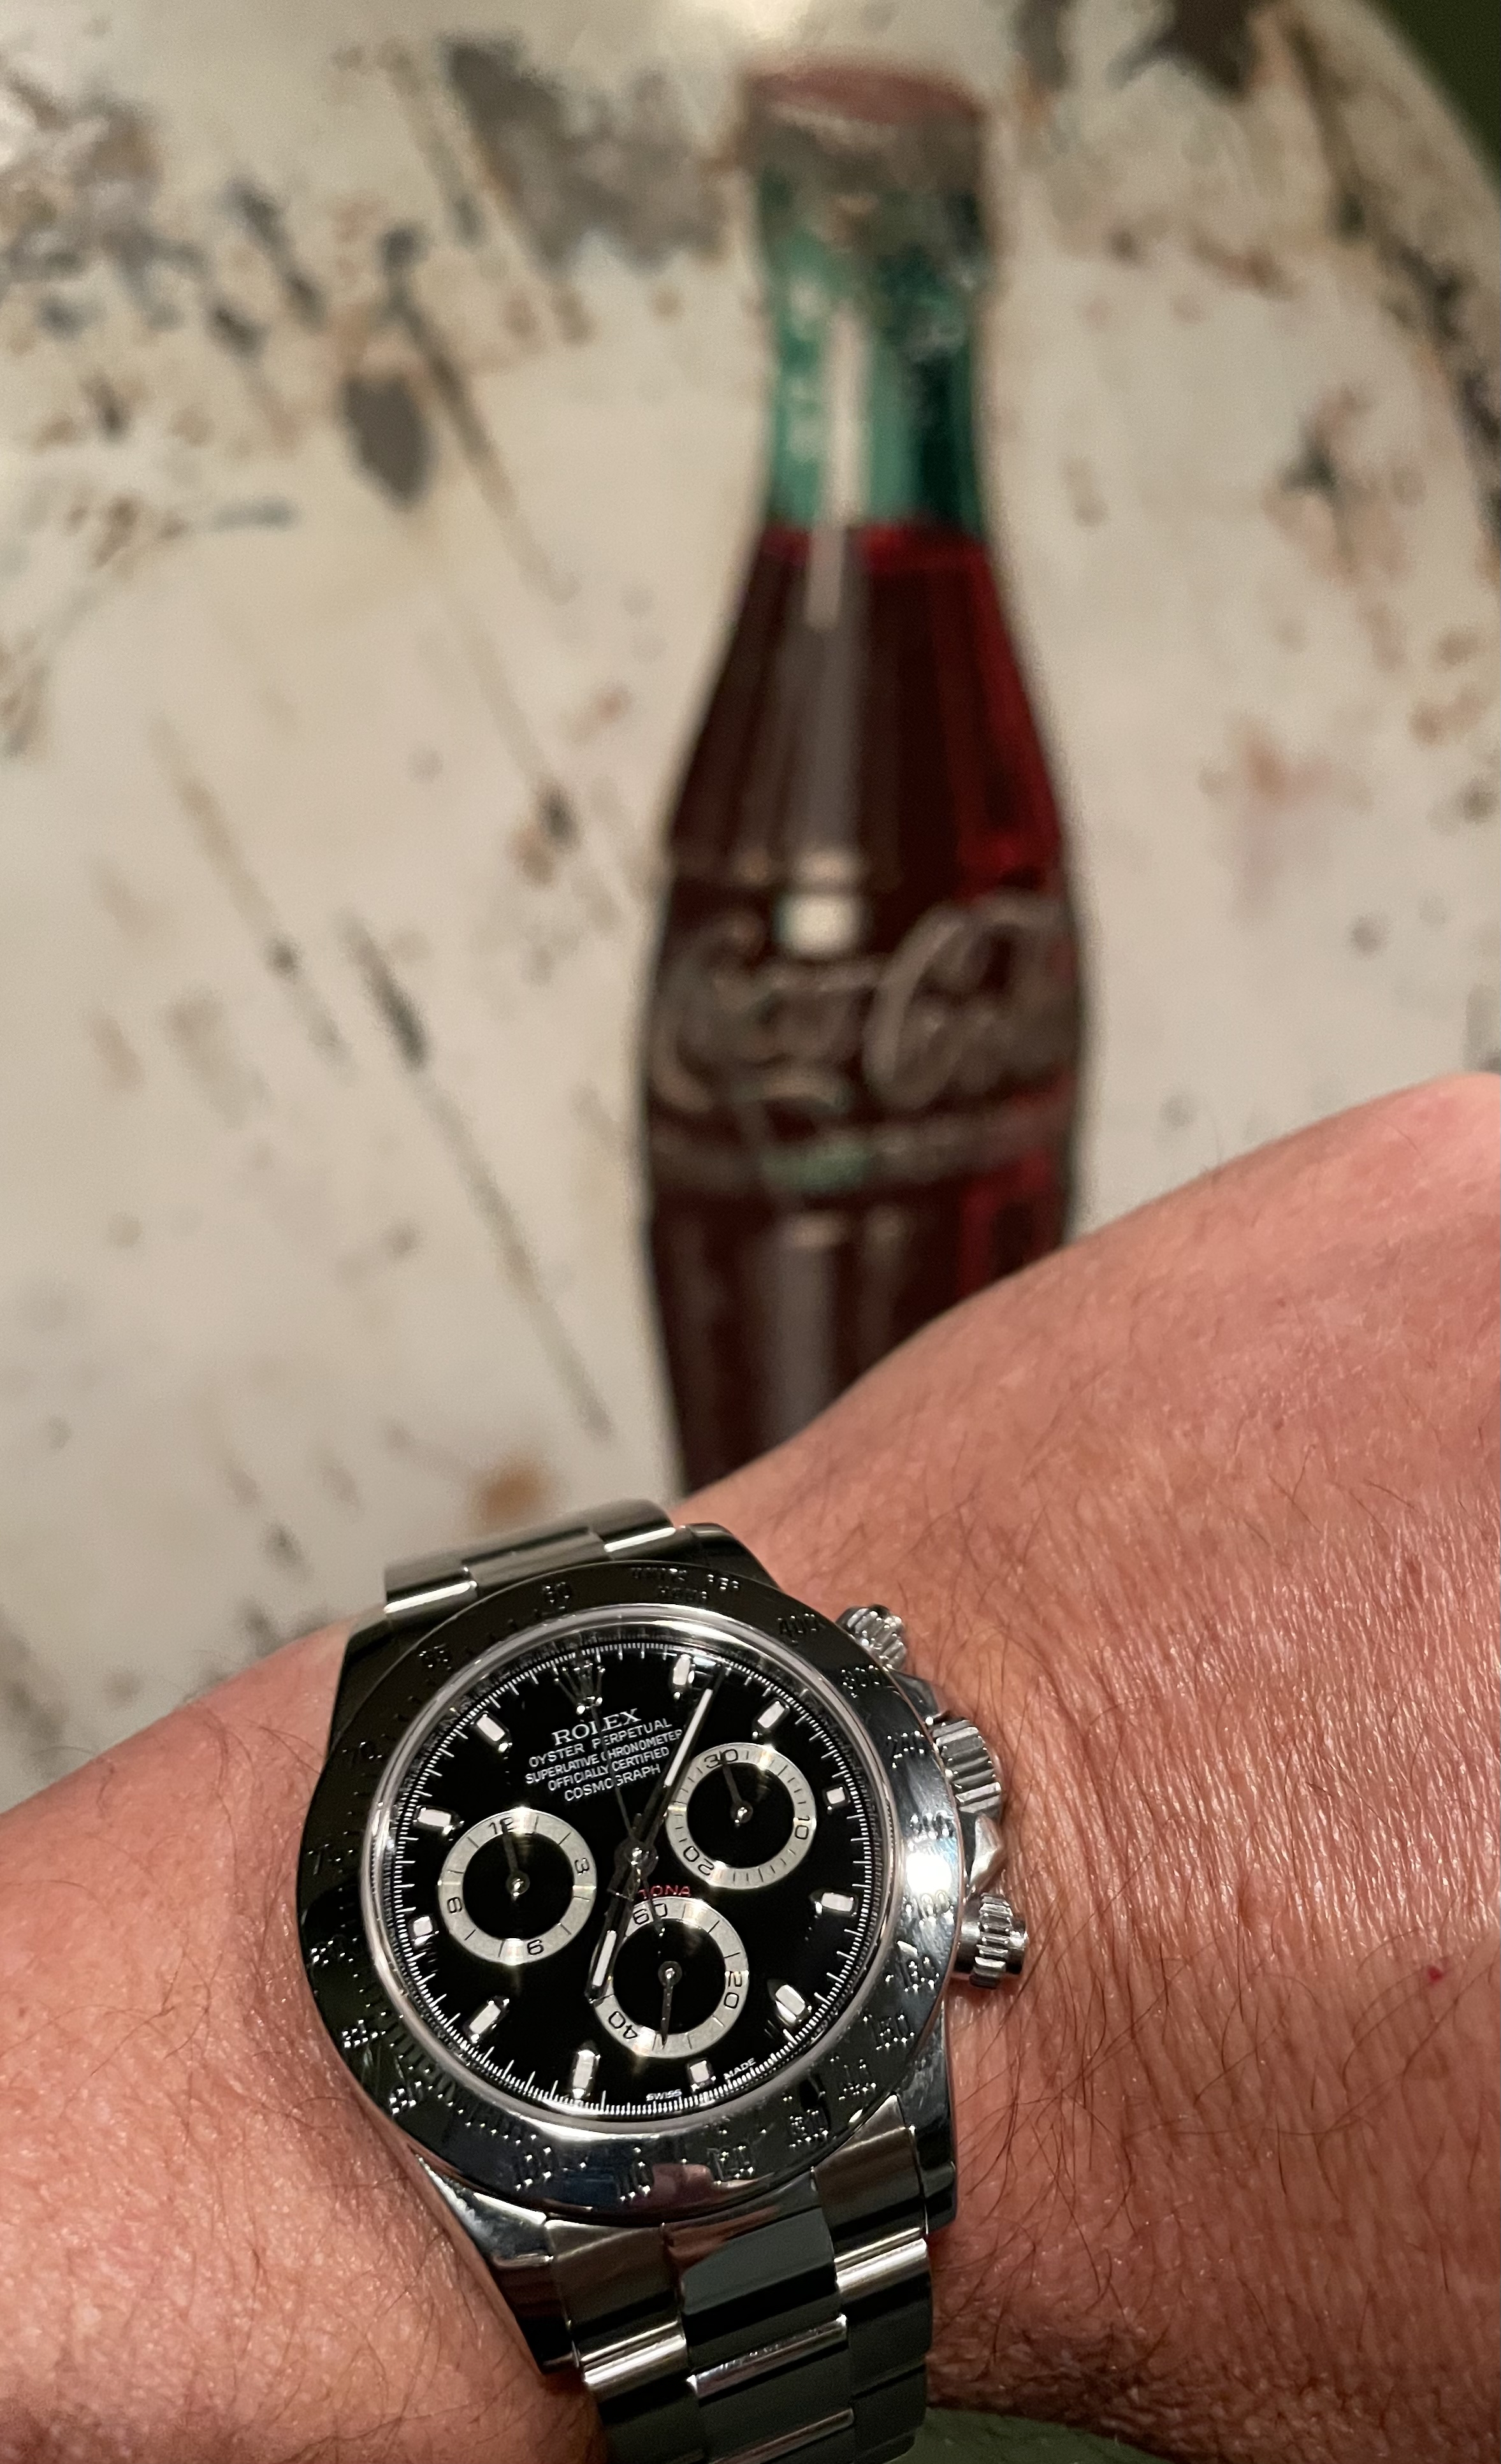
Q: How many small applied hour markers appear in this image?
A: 11